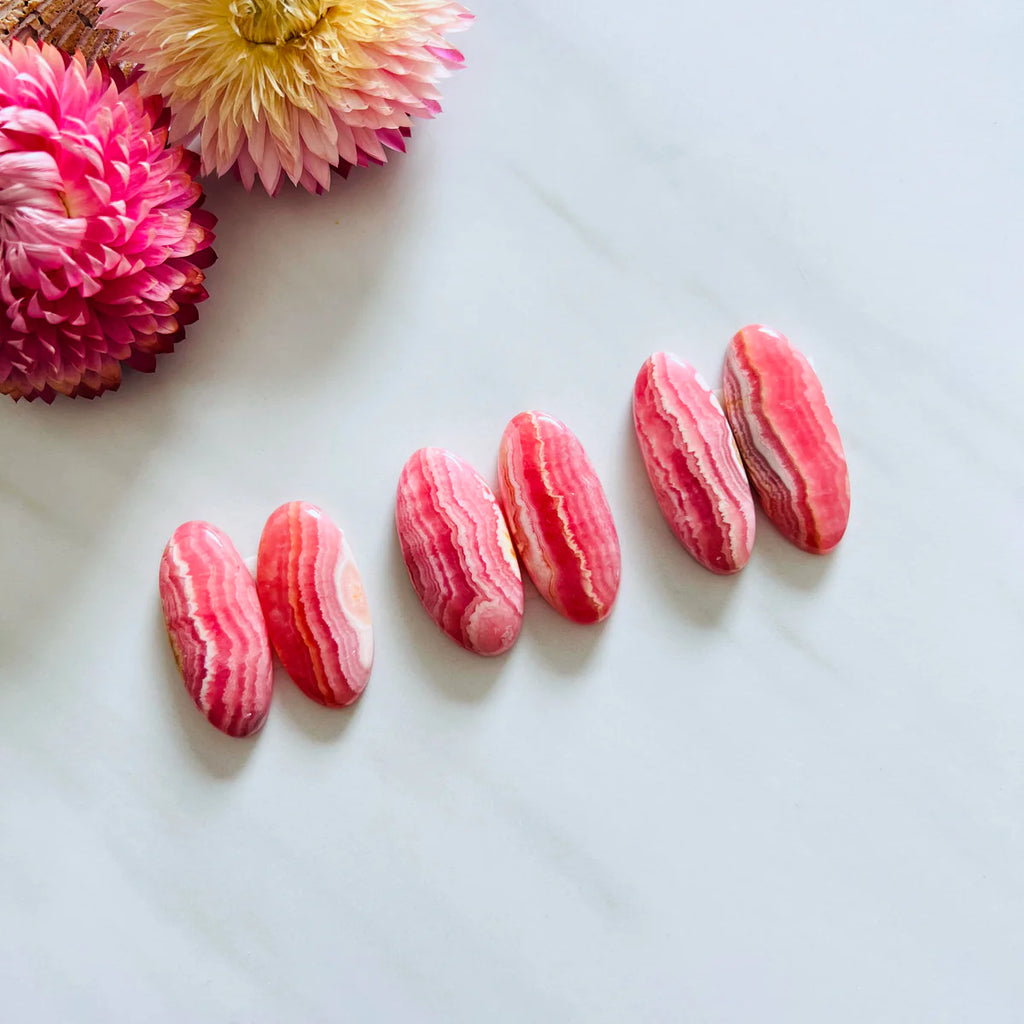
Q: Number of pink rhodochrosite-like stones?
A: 6